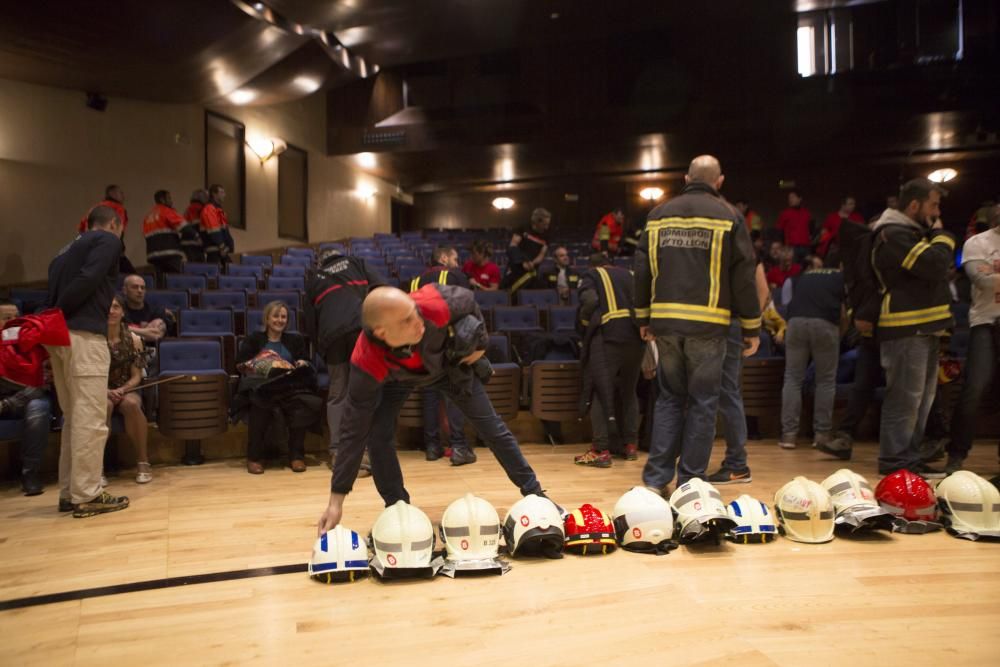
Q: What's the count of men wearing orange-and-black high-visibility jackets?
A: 4